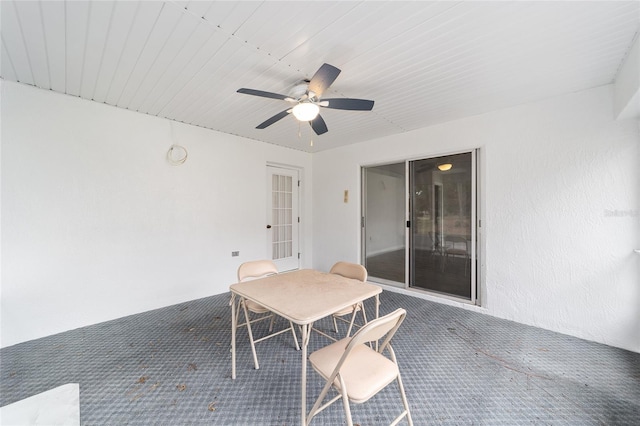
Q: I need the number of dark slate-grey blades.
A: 5